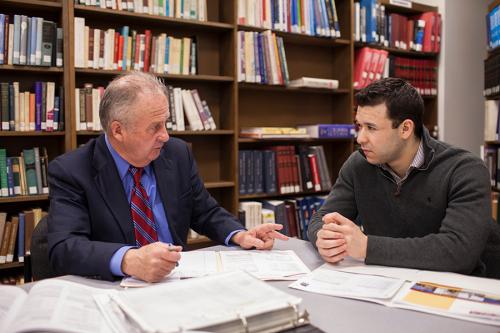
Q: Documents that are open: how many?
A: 4